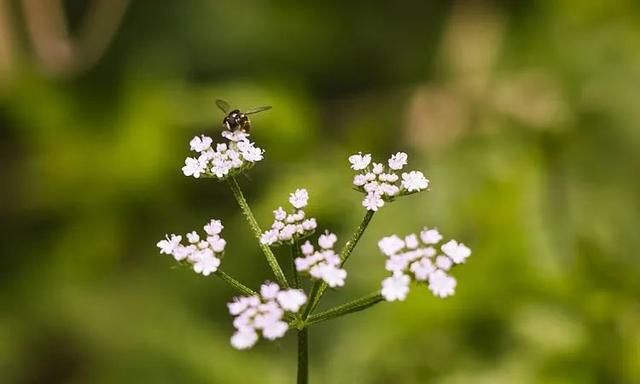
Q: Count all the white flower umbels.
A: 7